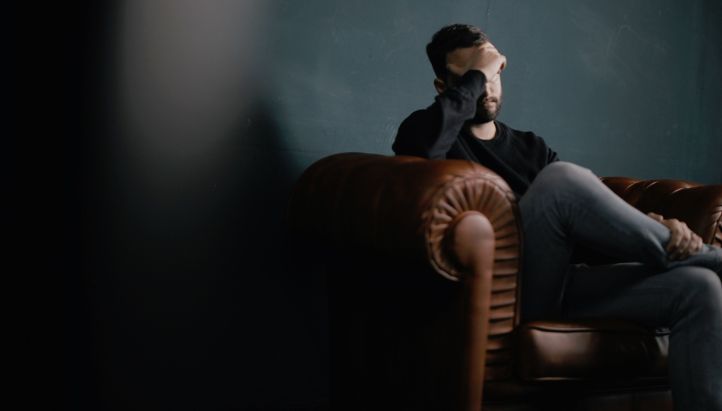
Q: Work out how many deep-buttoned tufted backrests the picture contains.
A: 1